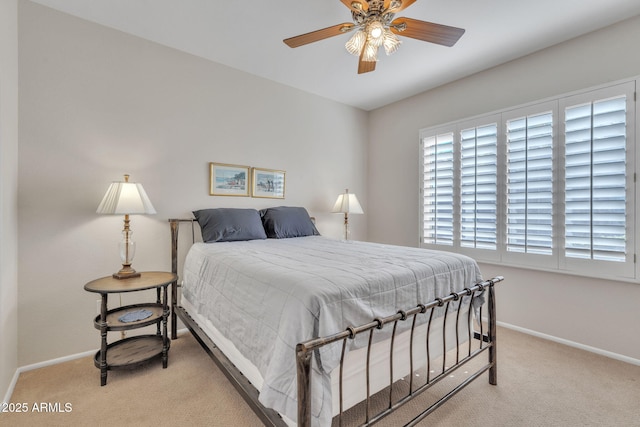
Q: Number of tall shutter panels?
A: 4